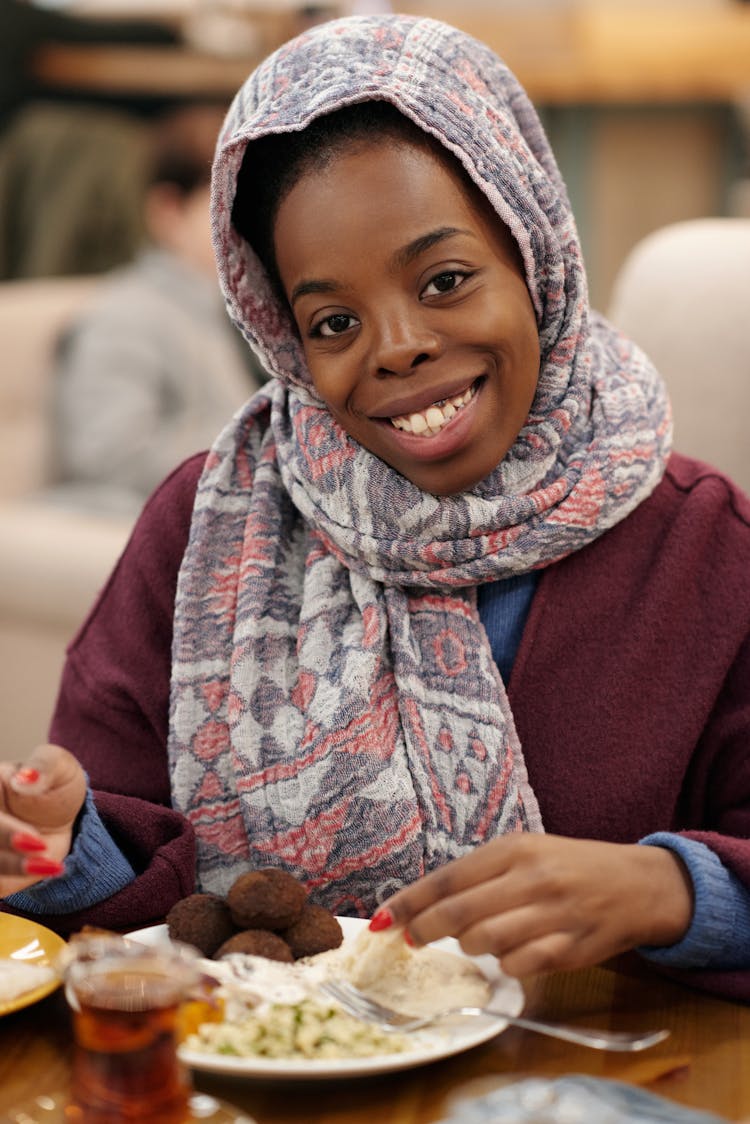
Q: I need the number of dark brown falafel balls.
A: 4